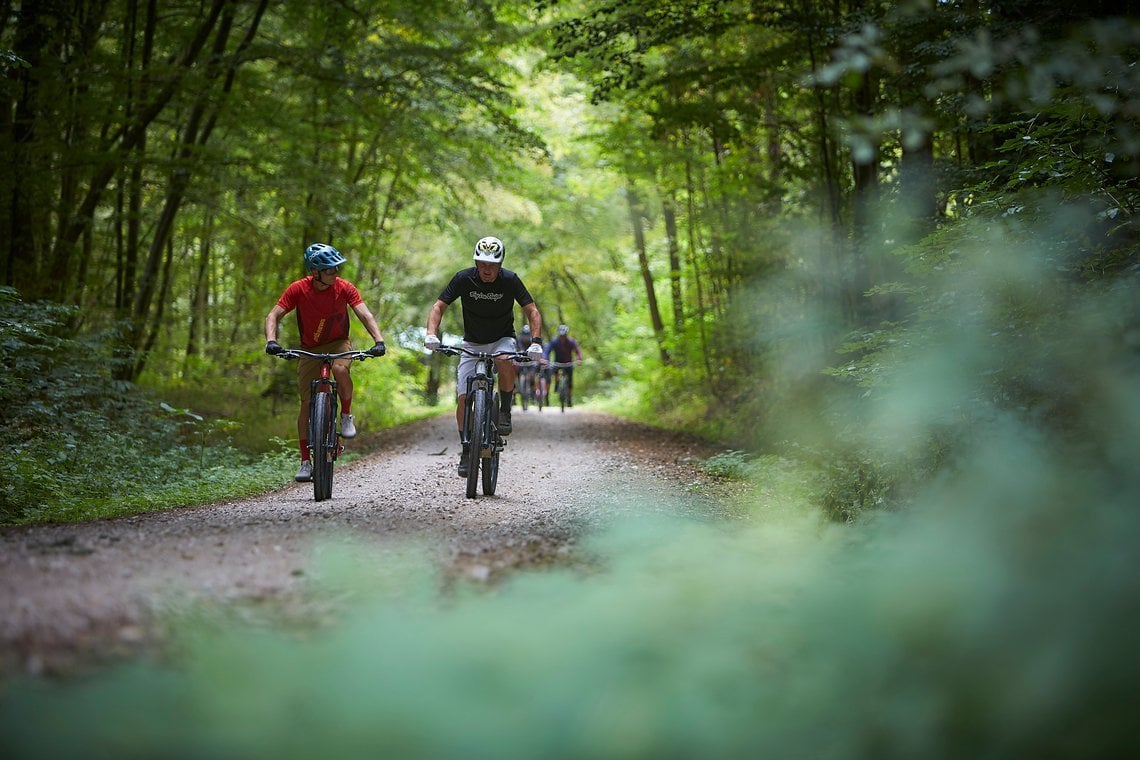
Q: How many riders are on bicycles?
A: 5